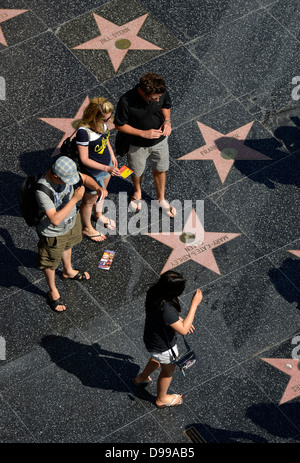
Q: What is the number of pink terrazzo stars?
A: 7